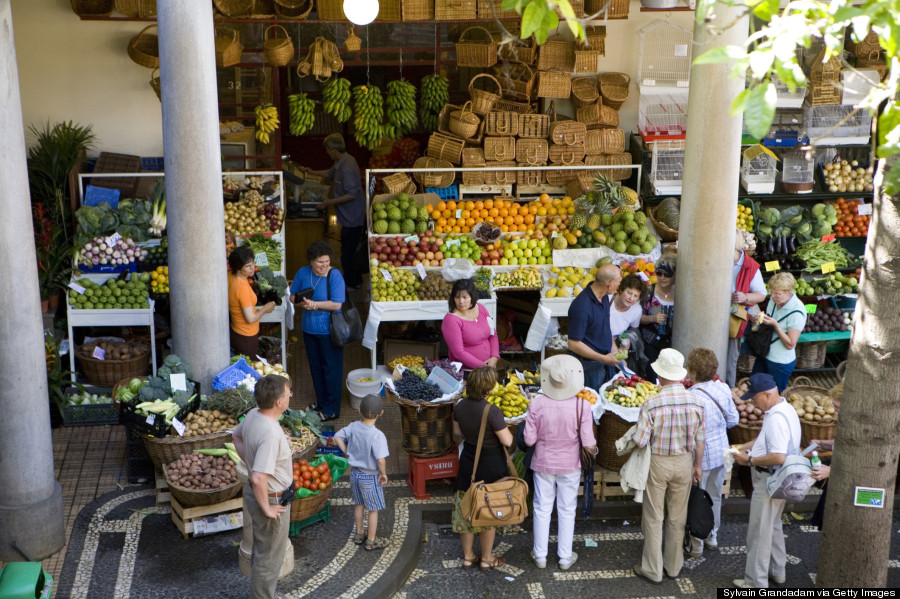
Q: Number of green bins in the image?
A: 1